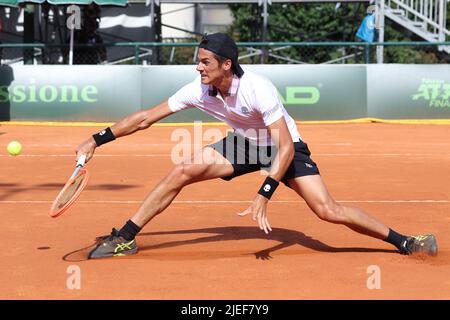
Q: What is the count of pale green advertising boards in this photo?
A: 3